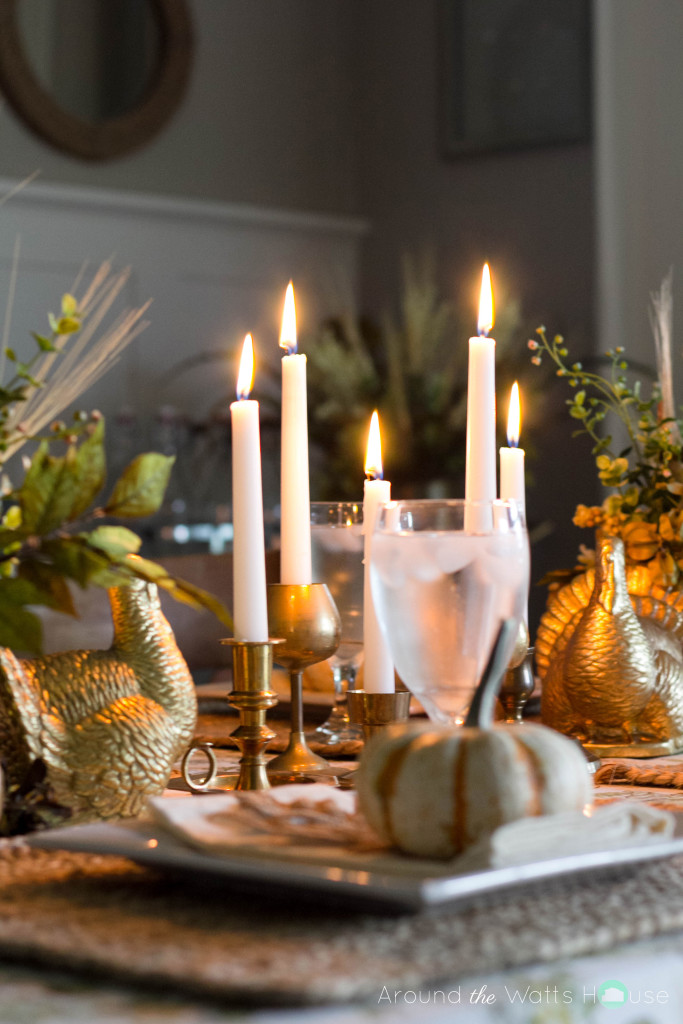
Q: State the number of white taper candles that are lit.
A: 5